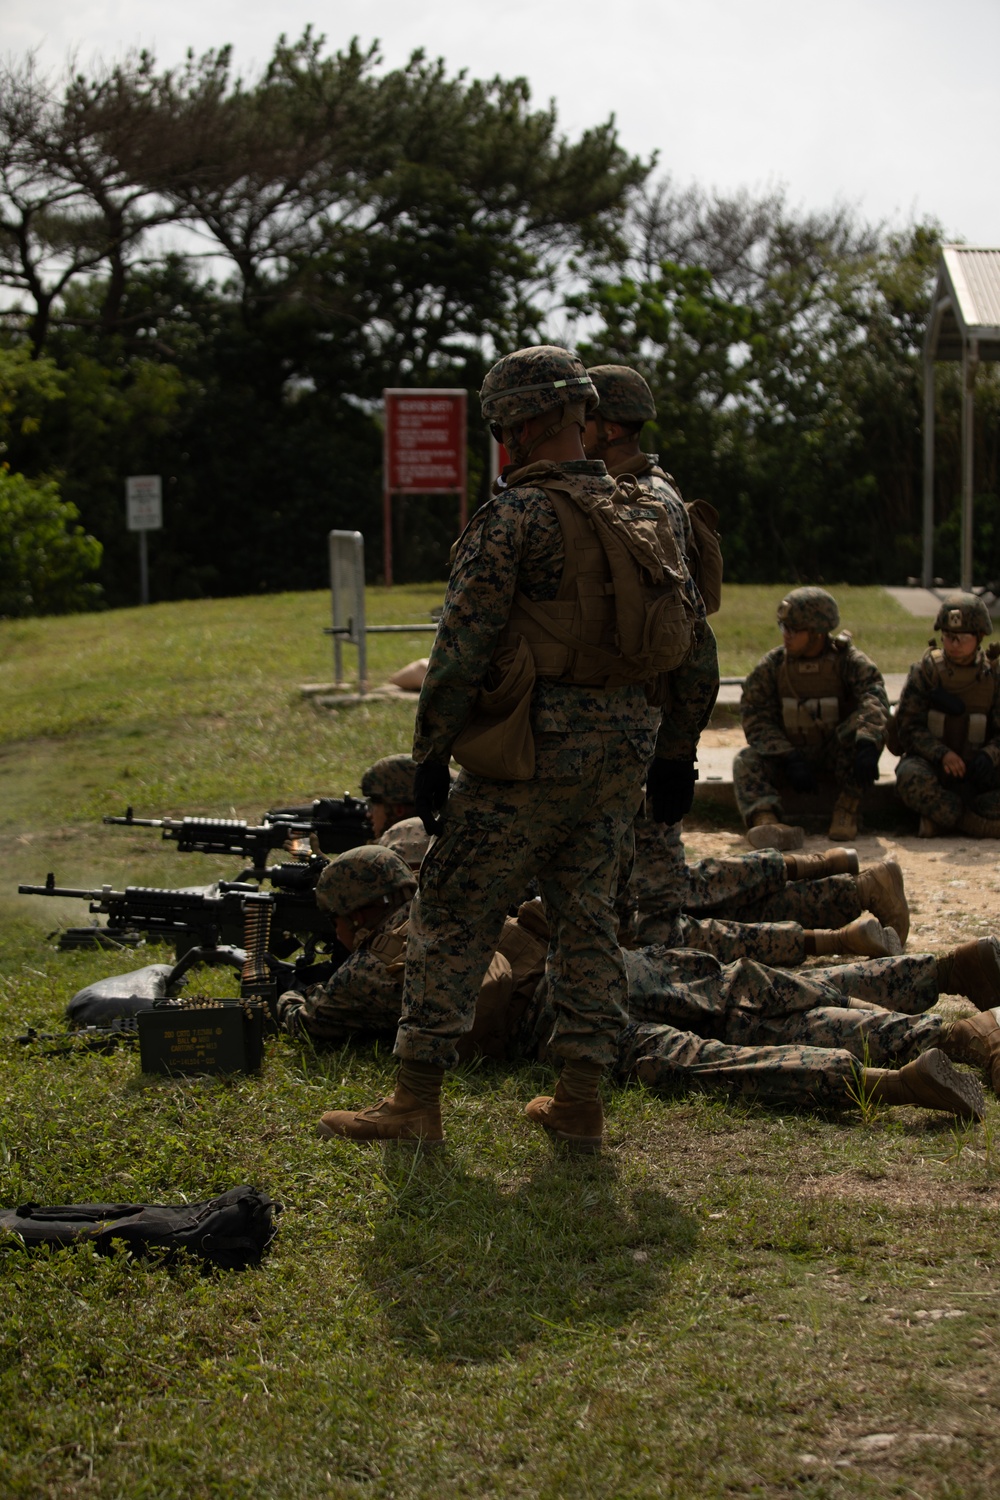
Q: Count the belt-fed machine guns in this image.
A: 2